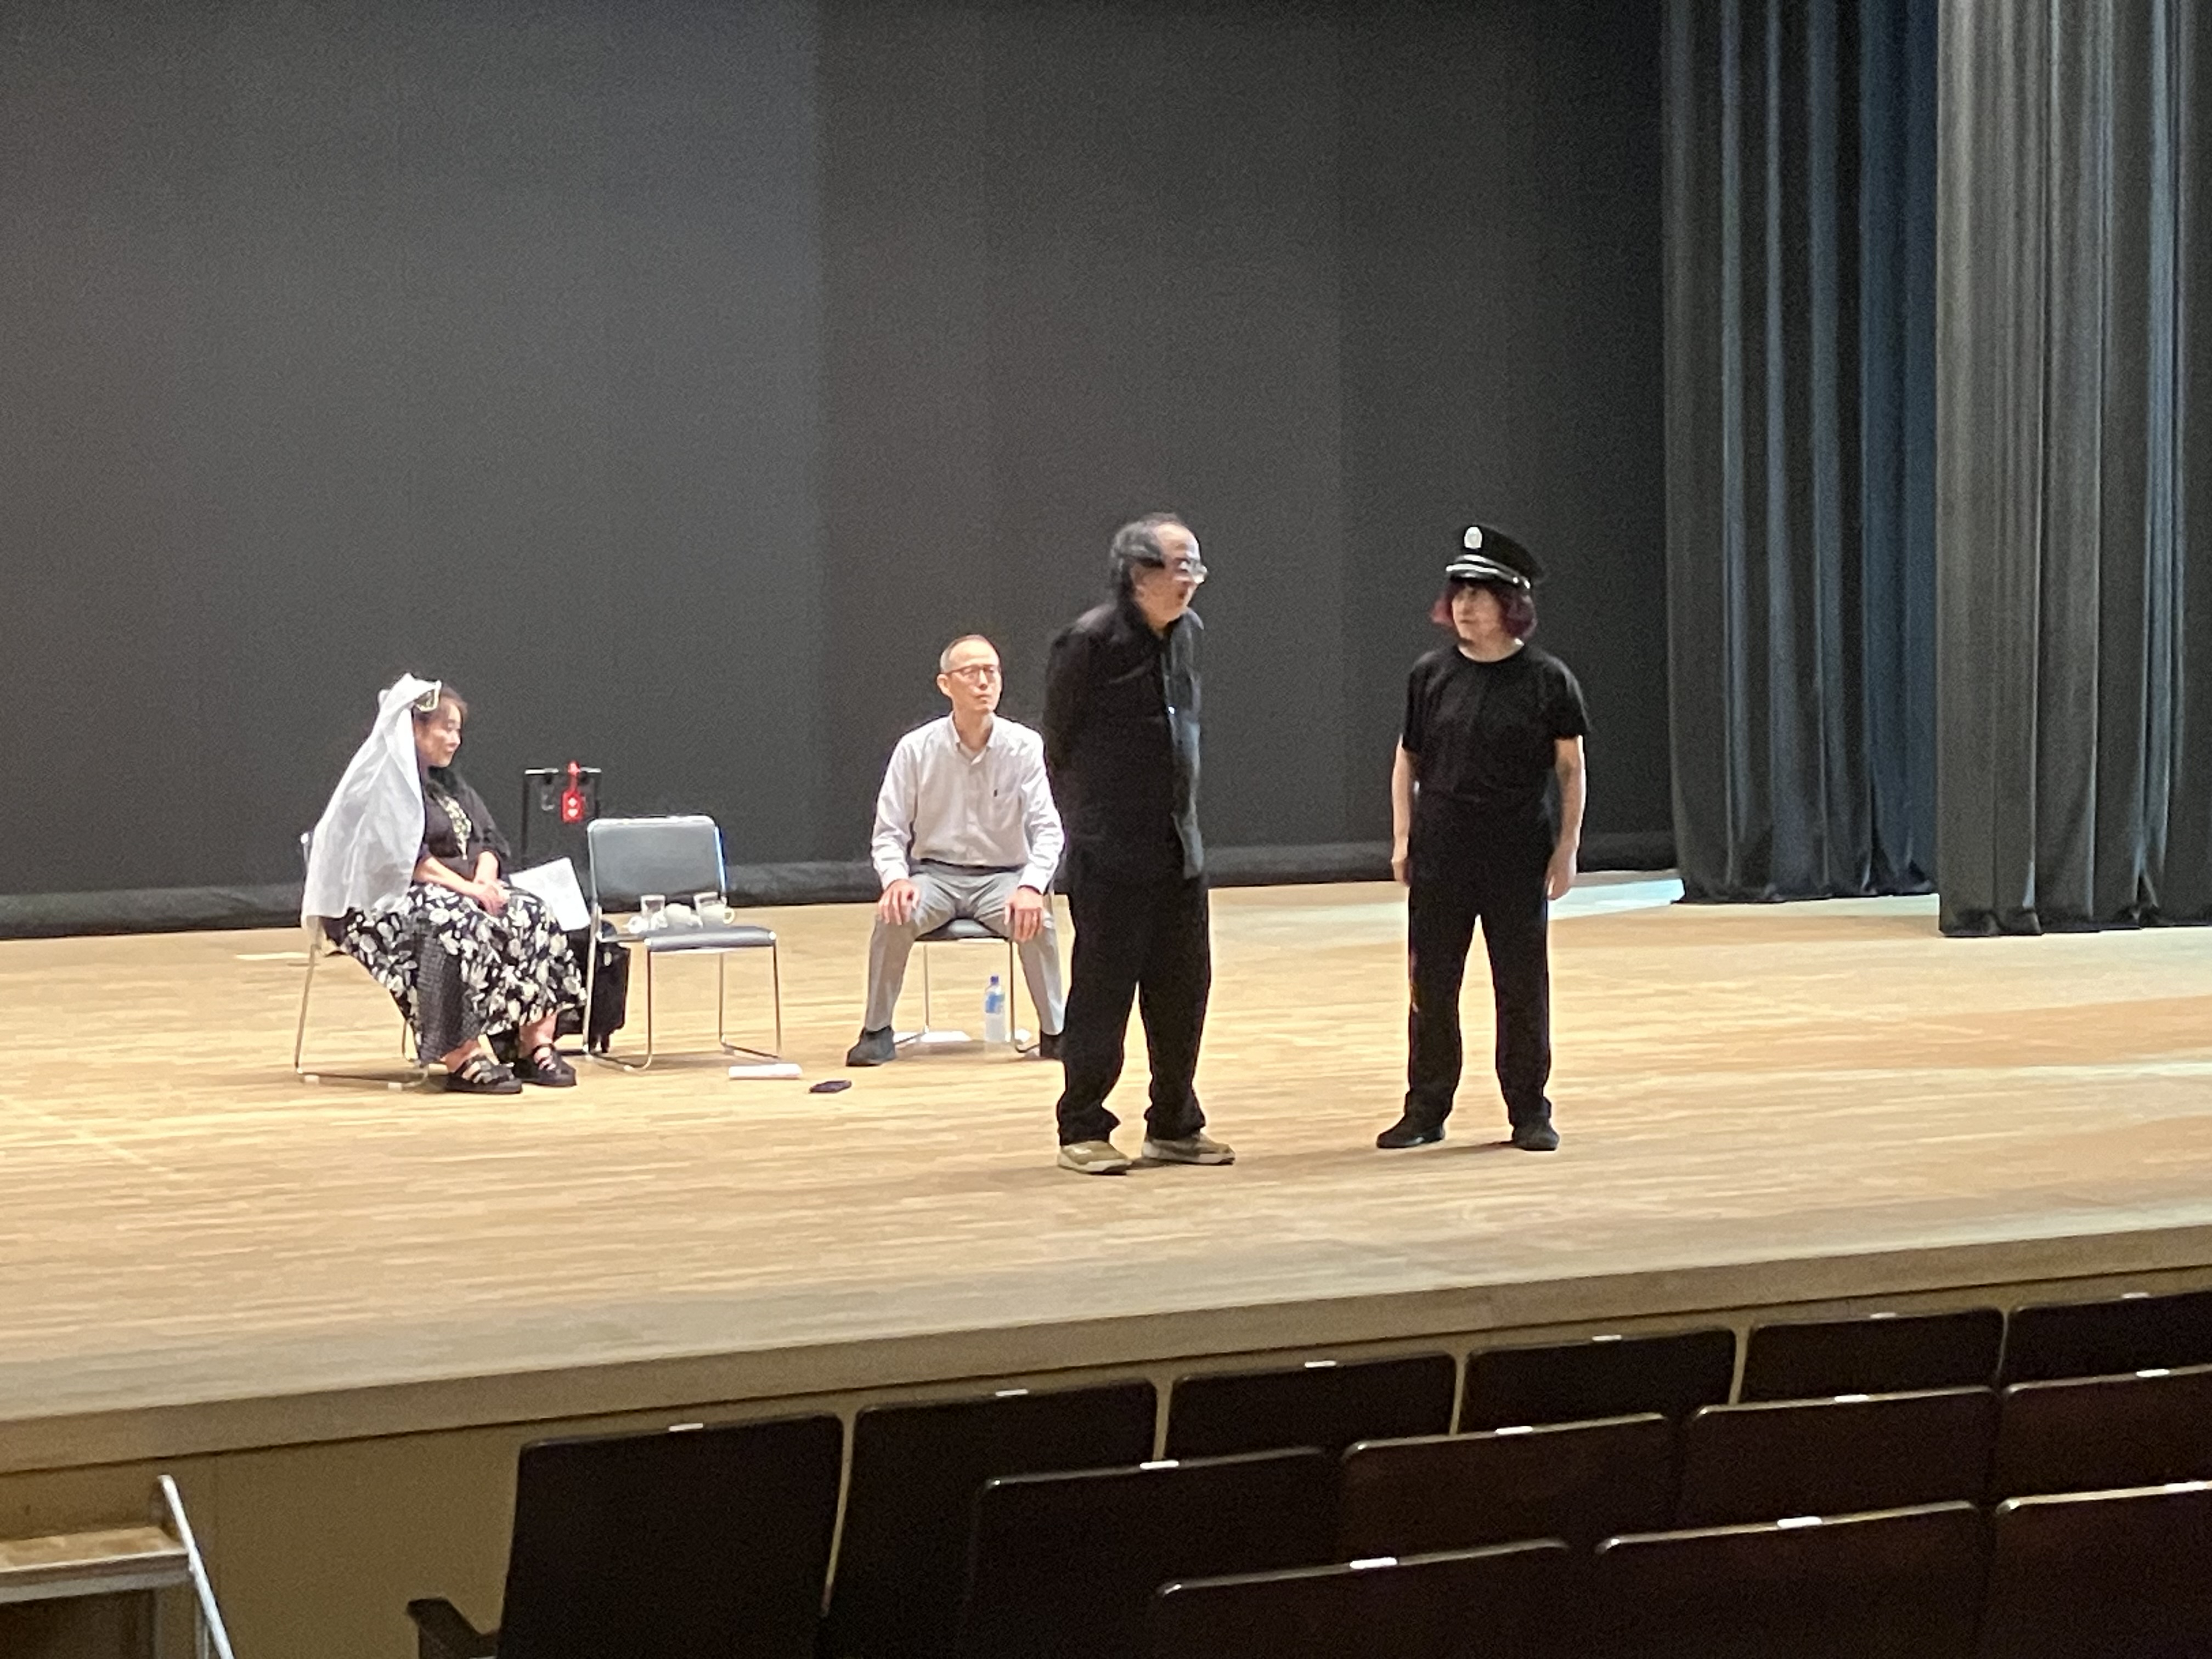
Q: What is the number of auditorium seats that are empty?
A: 13